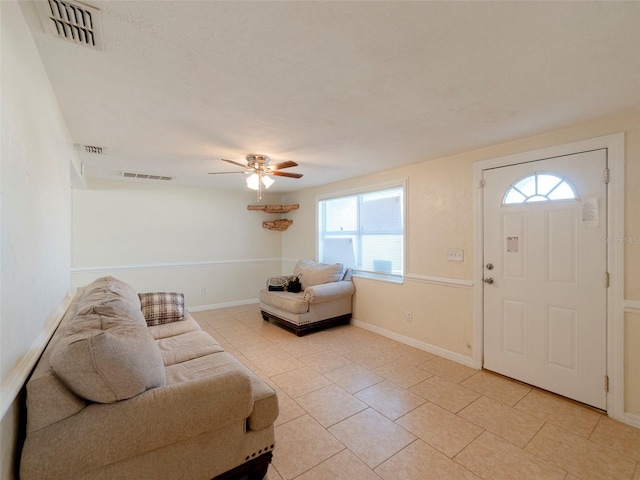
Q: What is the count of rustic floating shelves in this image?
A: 2